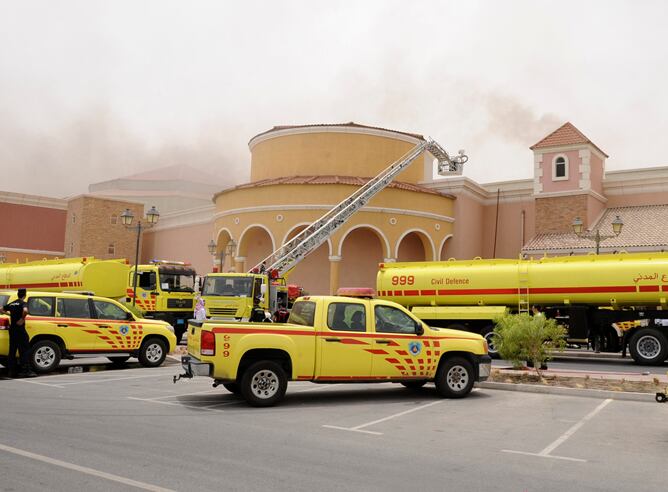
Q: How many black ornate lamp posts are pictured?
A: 3